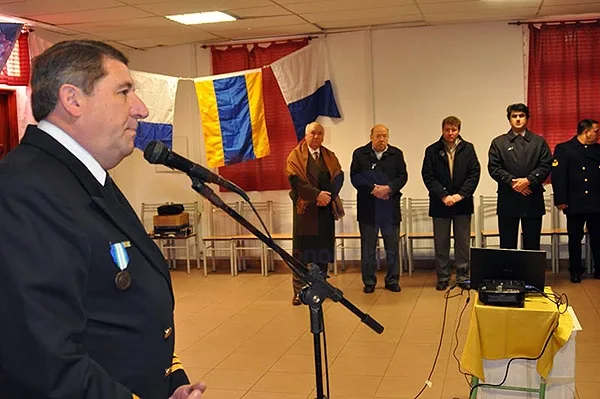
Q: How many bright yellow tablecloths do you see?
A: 1